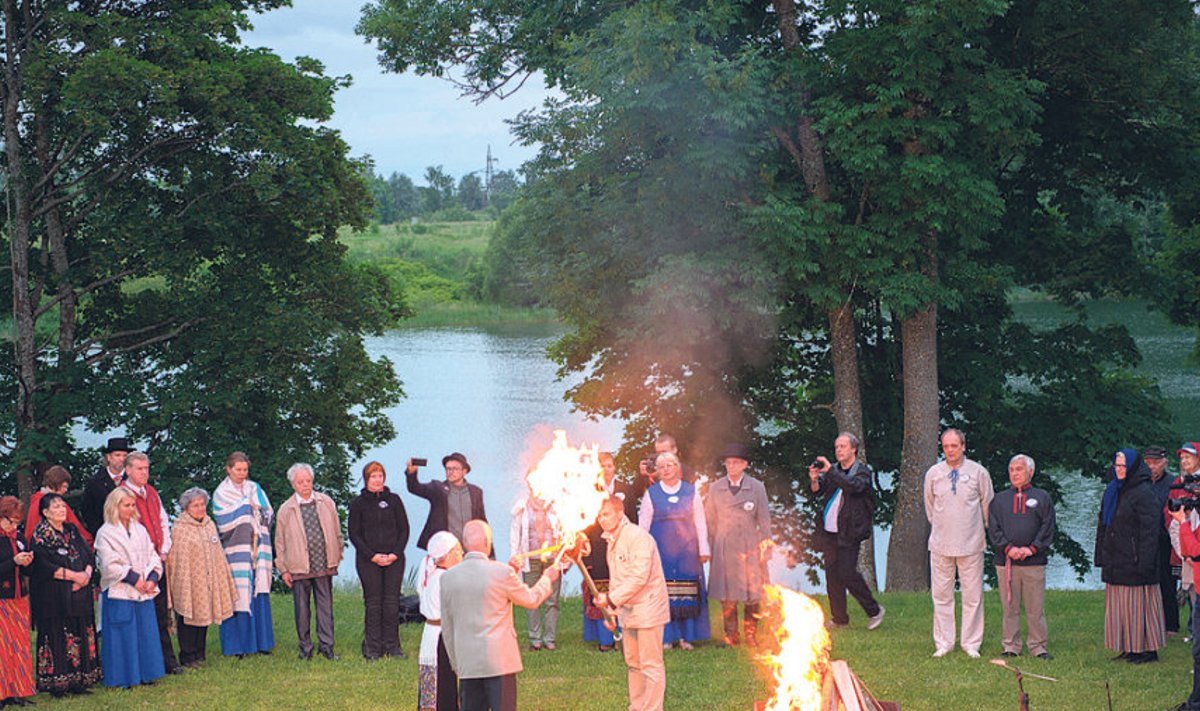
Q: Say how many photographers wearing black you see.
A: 2